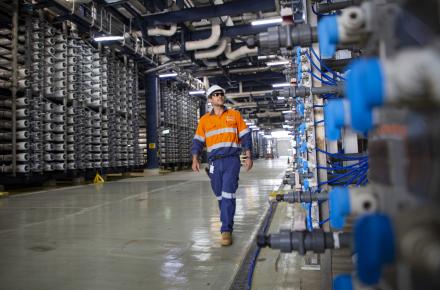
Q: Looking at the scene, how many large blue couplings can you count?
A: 6